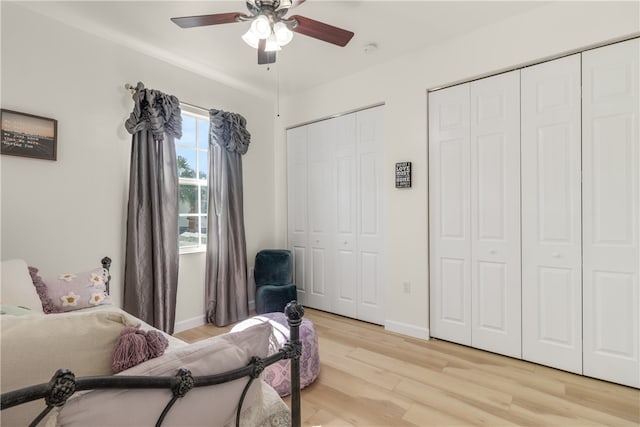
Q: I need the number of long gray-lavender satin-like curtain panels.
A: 2